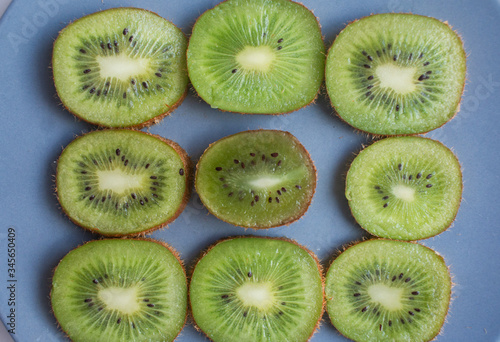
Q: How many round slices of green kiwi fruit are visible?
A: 9